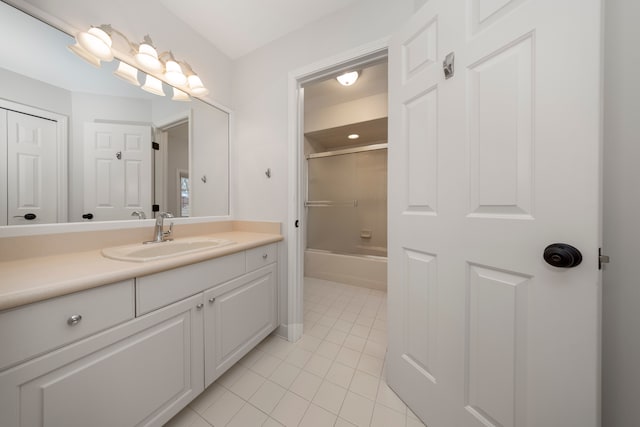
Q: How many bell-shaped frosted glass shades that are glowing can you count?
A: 4